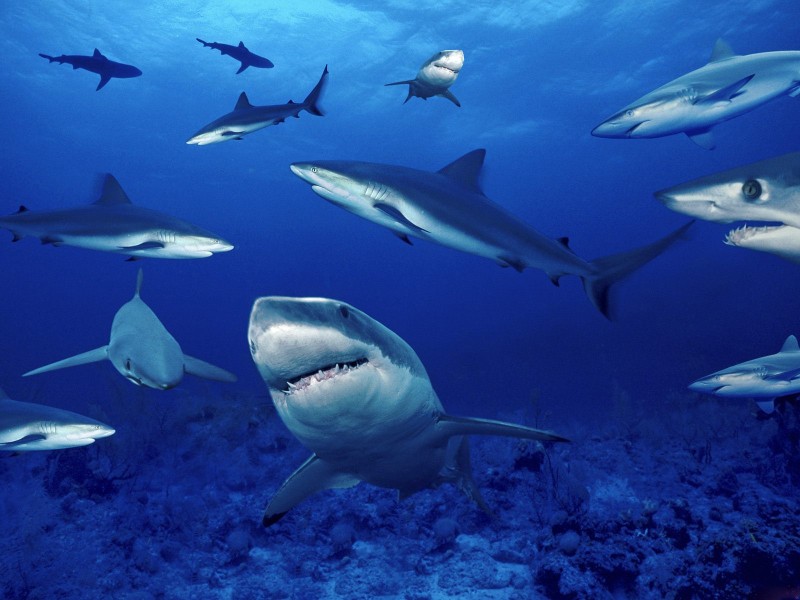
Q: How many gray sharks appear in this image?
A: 12